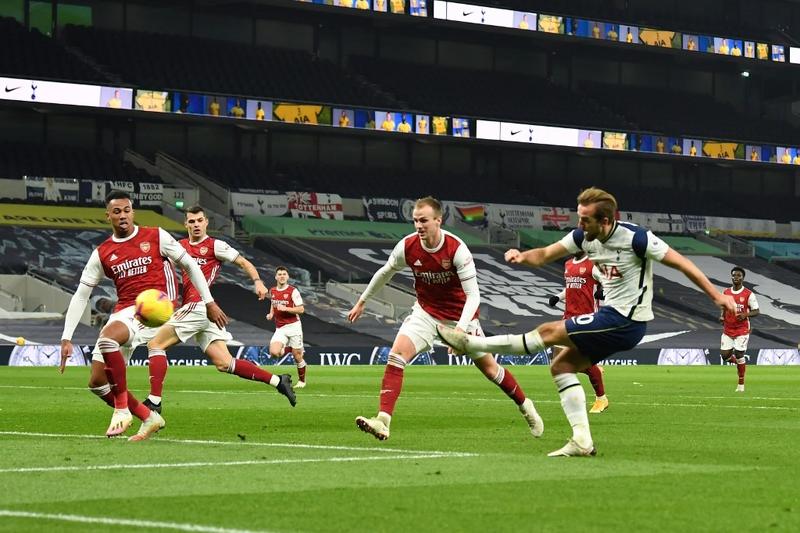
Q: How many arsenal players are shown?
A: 6